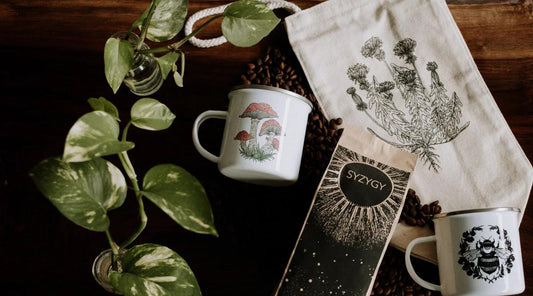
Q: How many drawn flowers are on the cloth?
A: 7